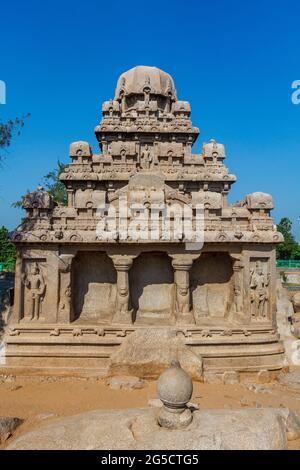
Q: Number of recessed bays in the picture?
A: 3